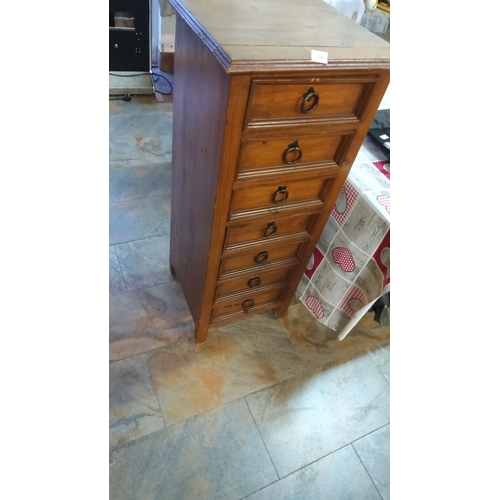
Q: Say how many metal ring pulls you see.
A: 7